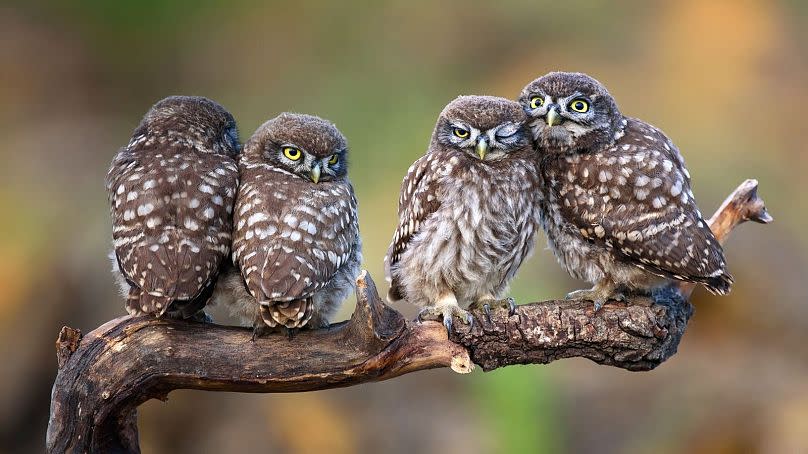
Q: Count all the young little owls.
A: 4